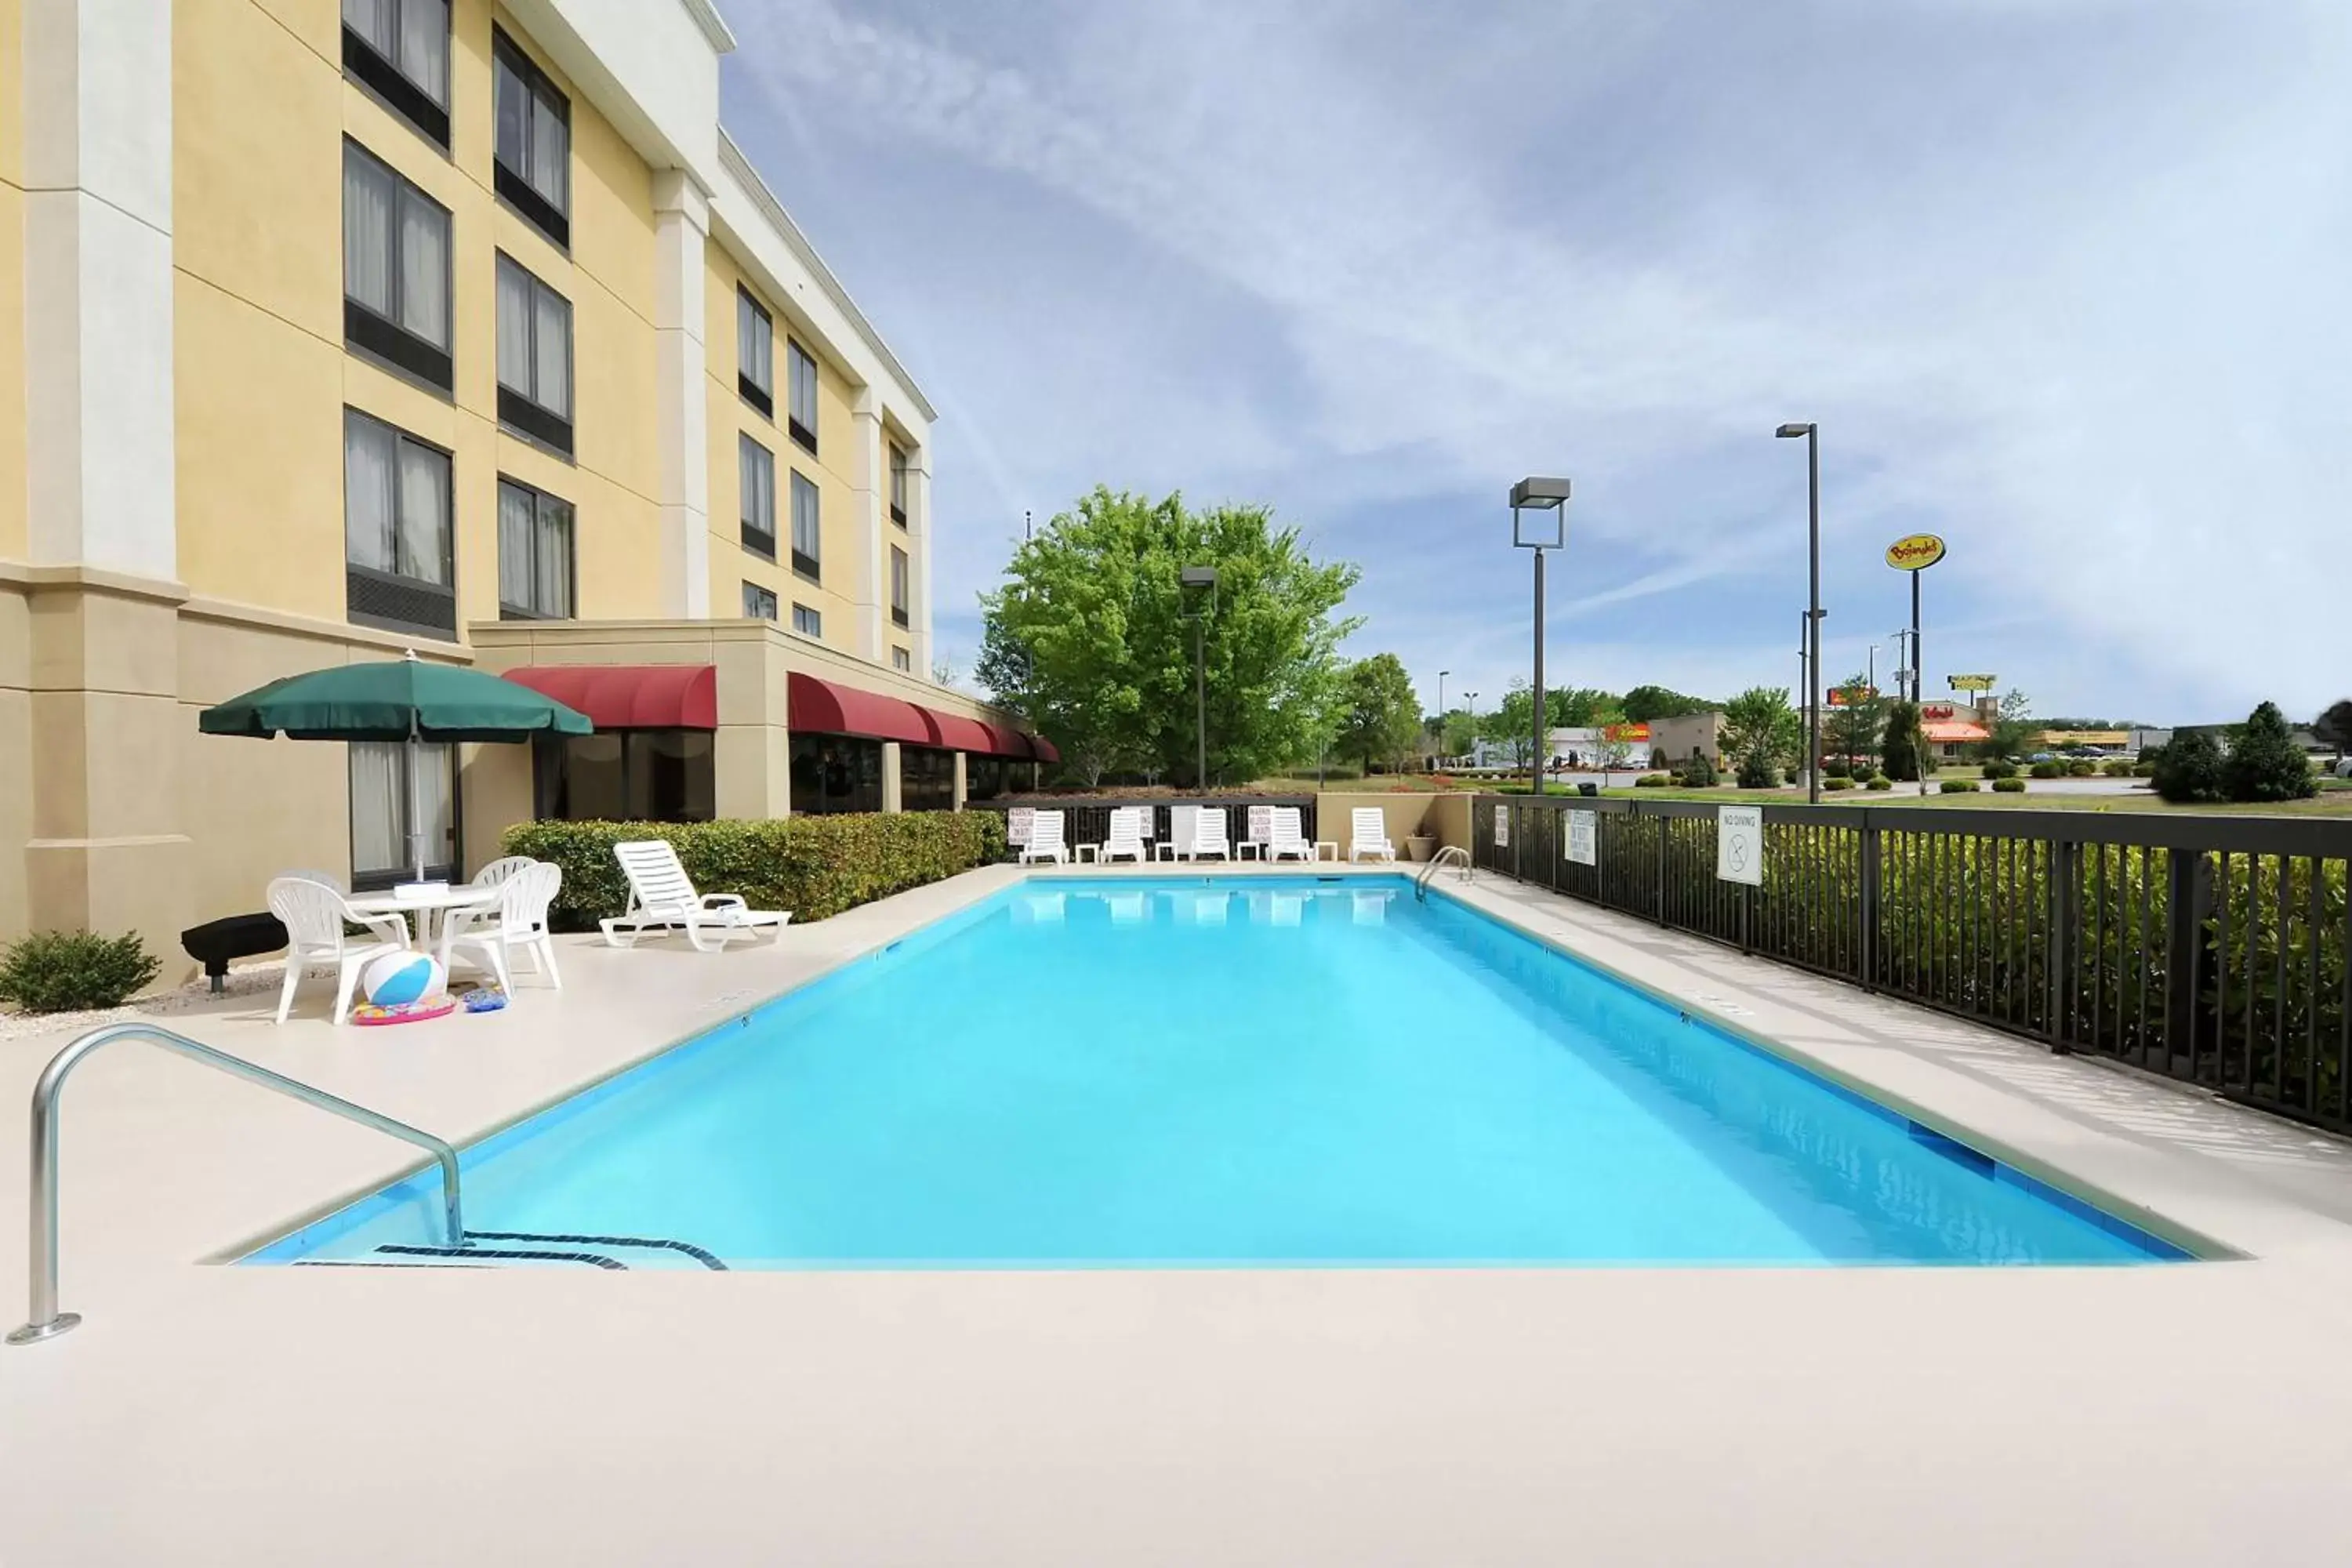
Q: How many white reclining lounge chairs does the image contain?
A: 6